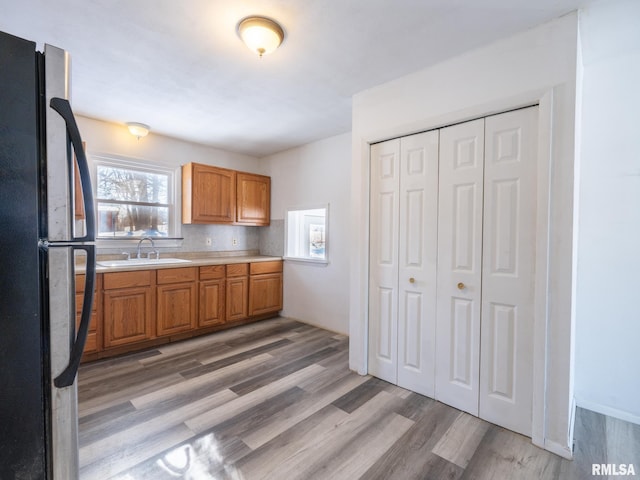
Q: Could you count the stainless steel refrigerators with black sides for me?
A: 1